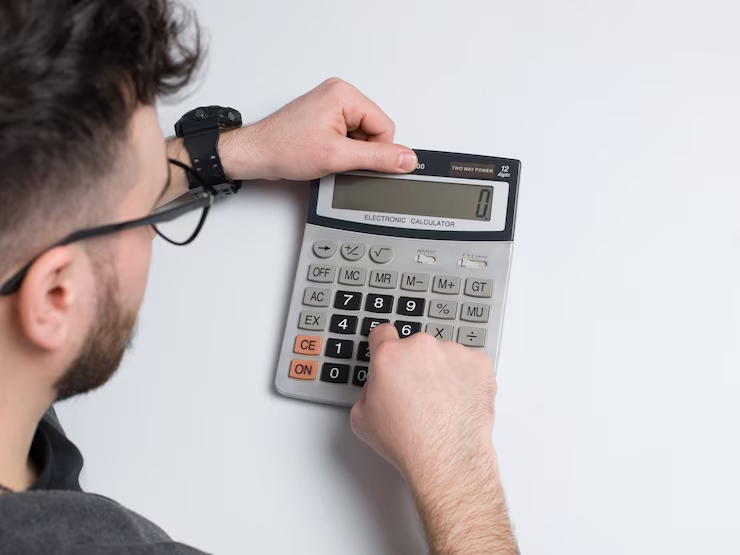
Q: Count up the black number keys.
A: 10